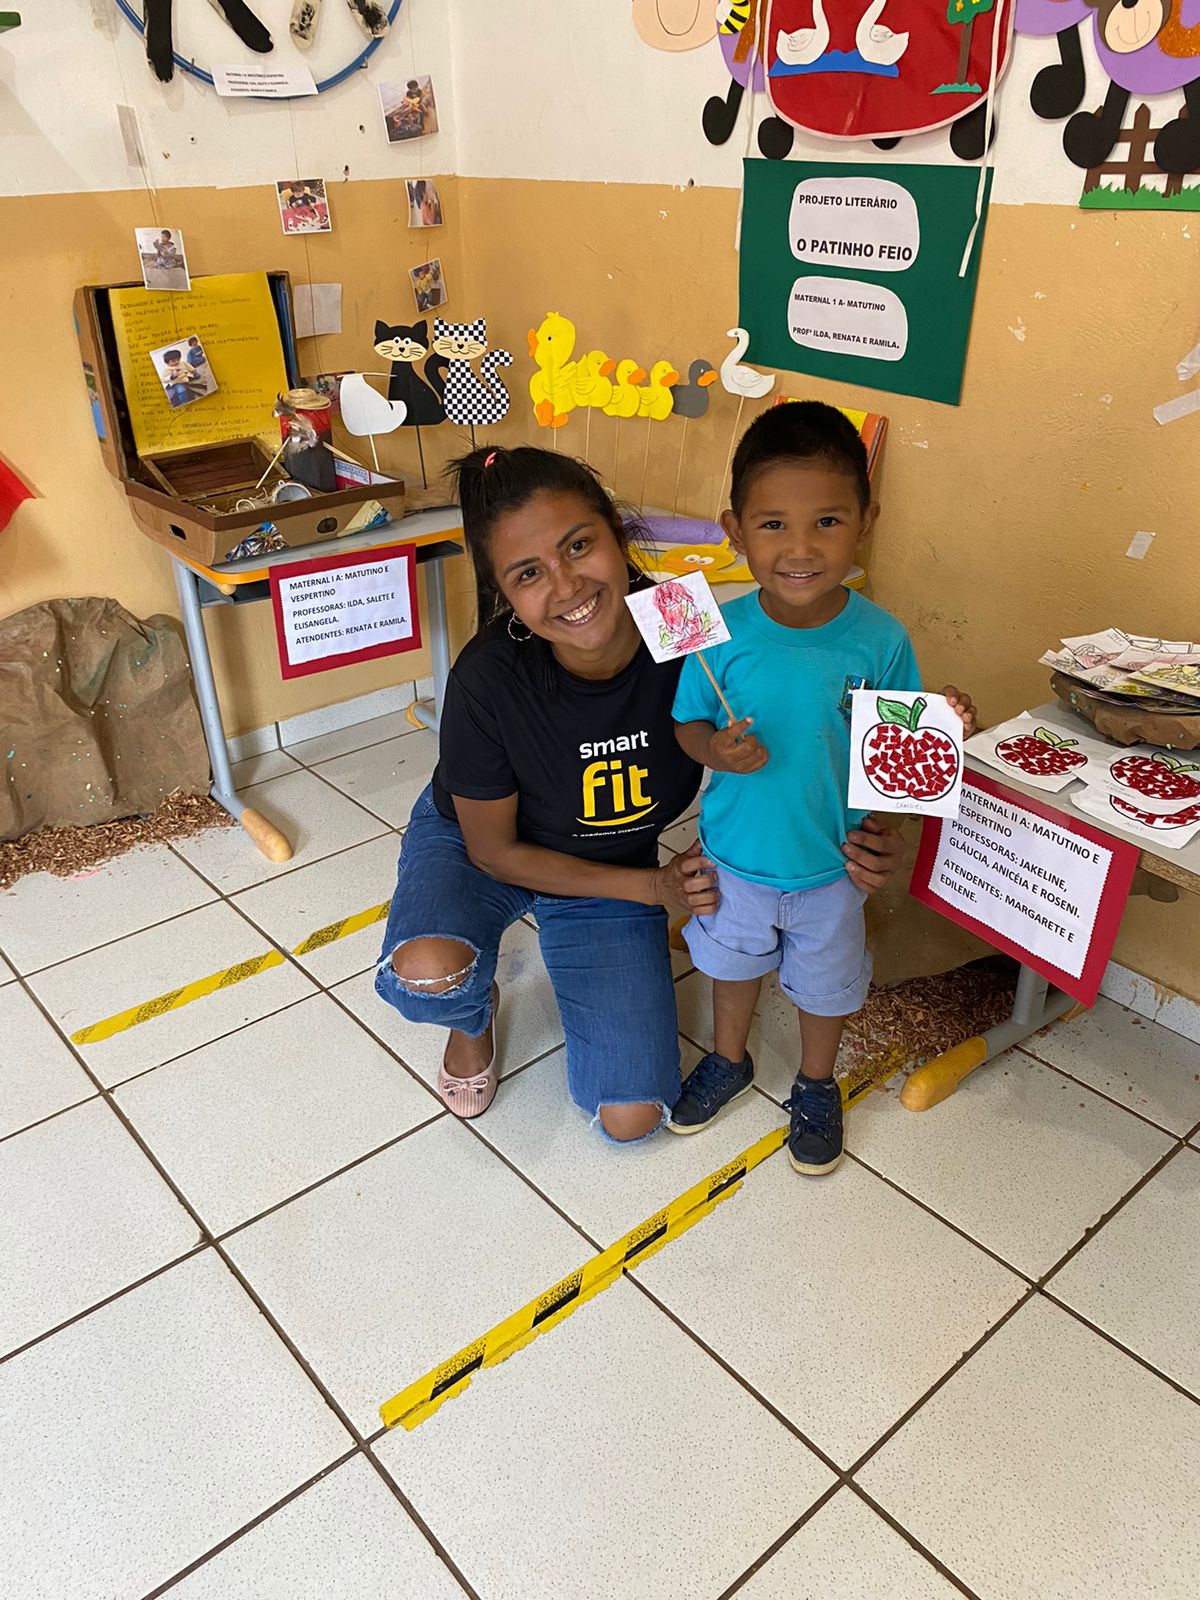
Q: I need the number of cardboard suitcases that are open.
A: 1